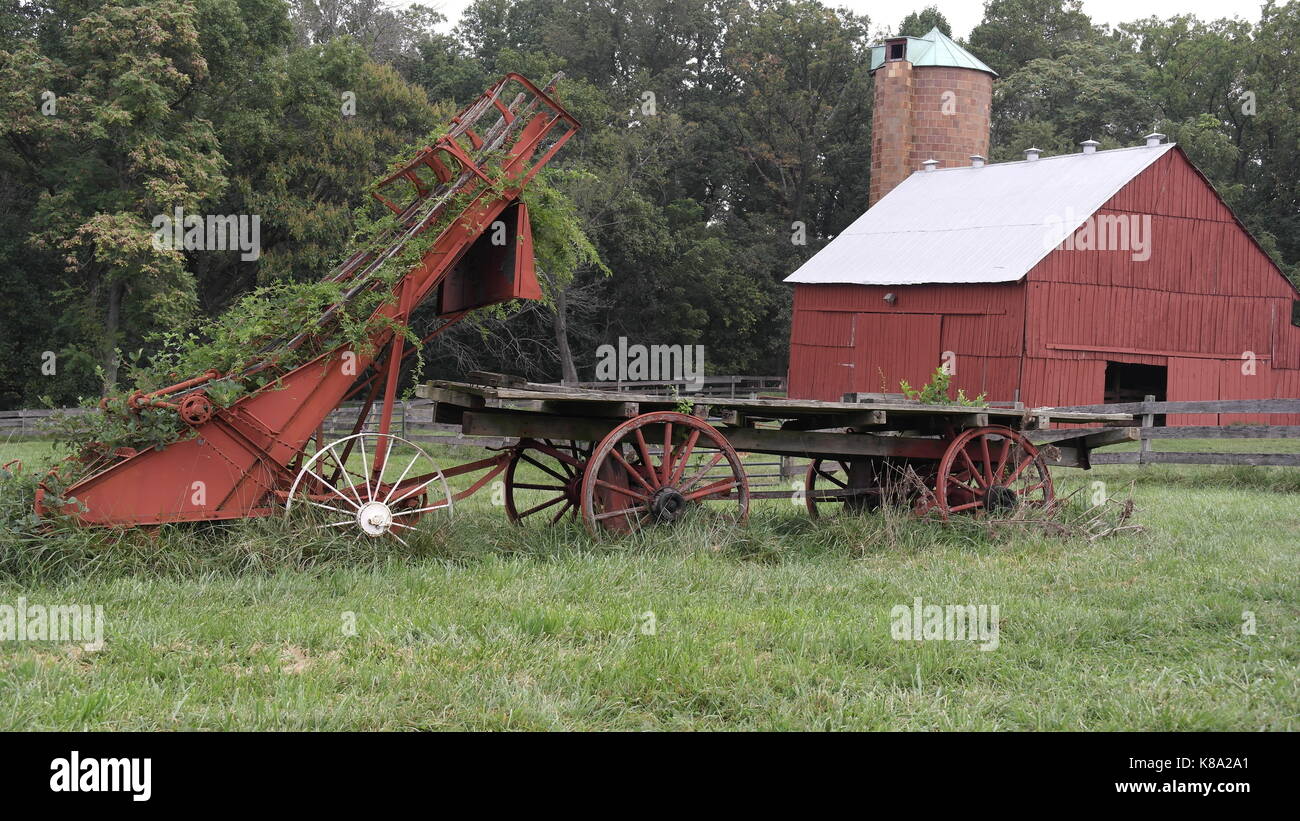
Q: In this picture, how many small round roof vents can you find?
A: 5